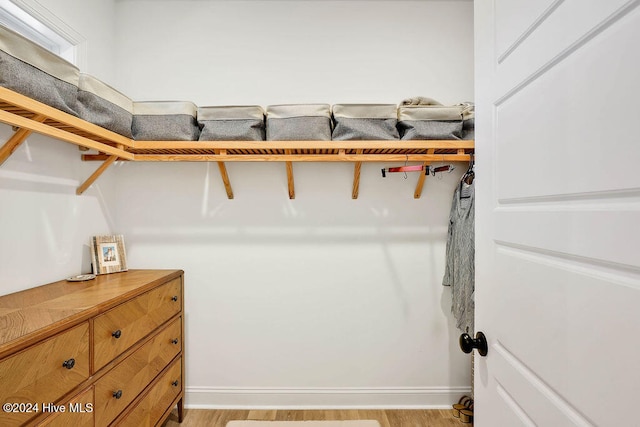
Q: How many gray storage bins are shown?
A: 8